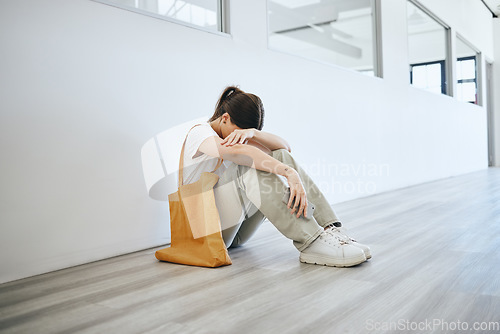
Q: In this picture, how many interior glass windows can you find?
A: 4